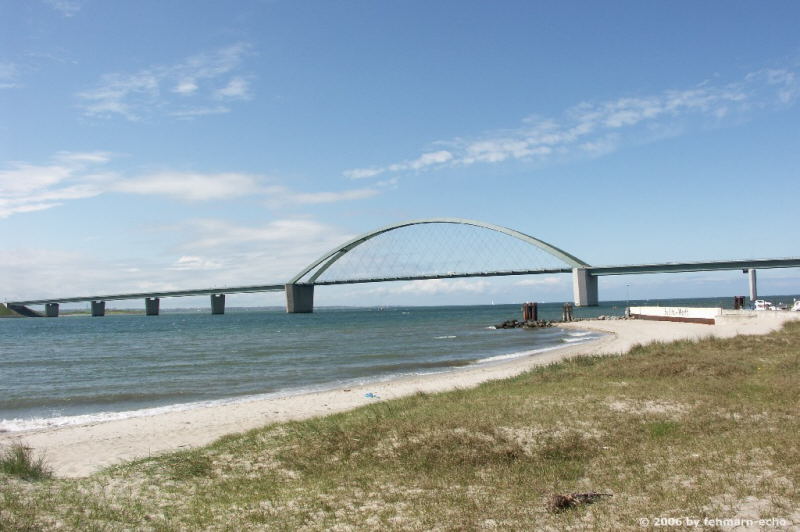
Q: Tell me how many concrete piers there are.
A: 7